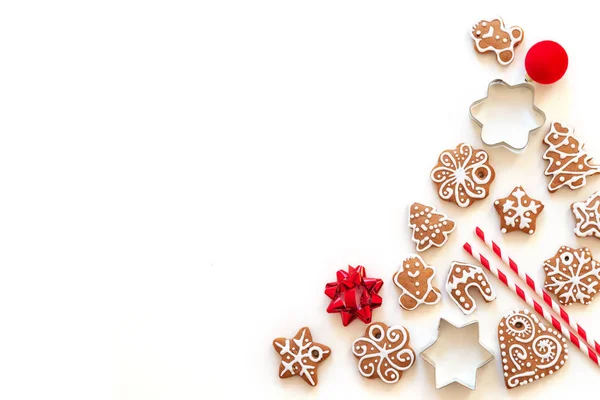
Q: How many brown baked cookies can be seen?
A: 12